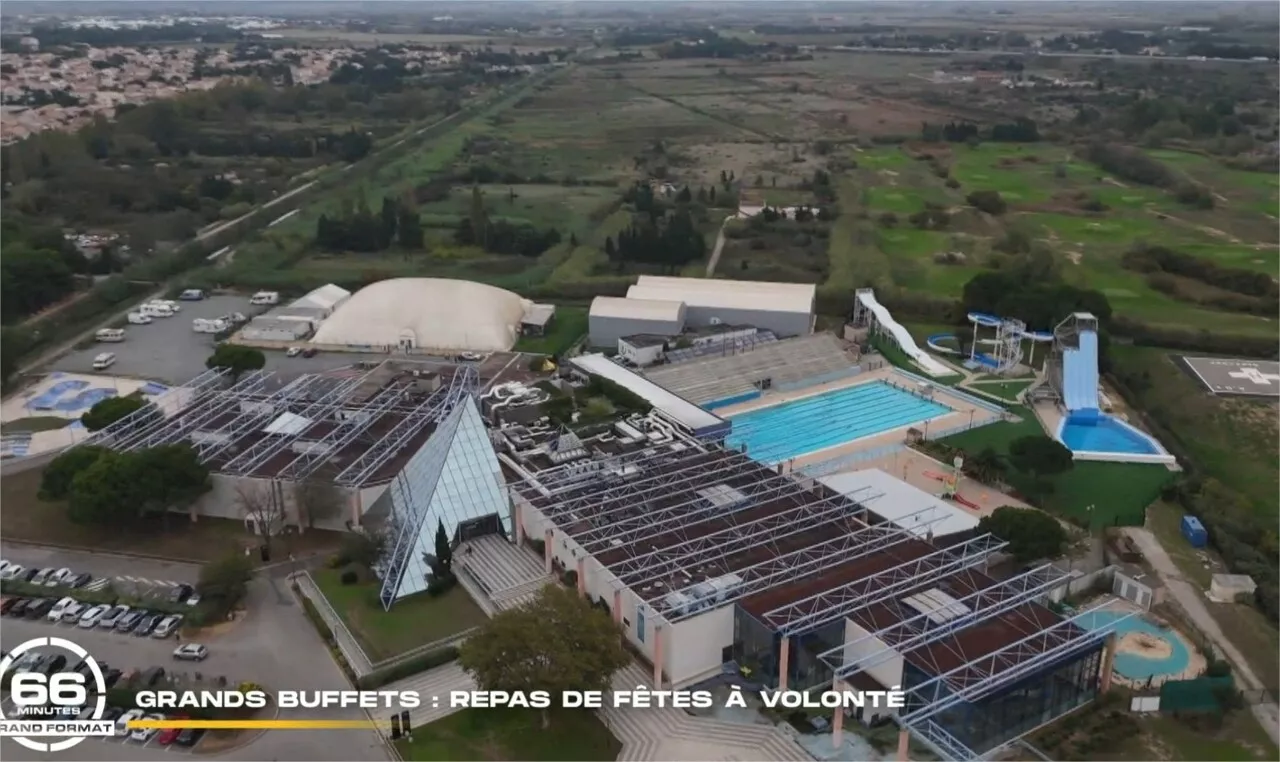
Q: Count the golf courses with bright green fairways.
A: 1